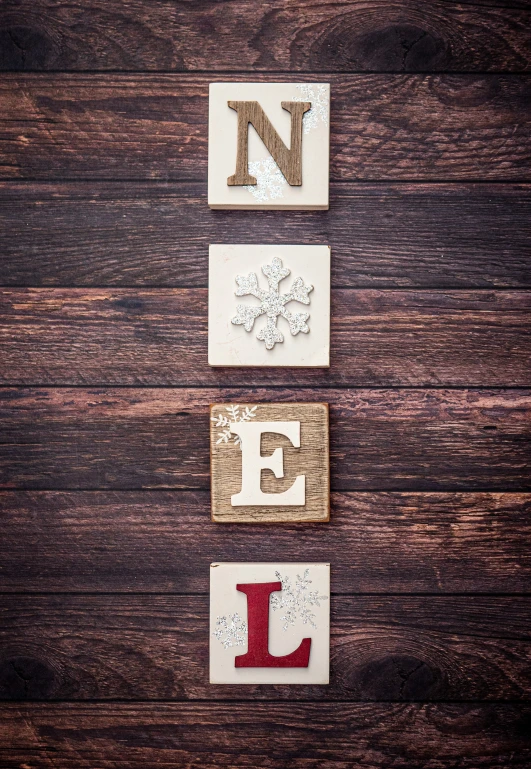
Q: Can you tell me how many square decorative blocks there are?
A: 4